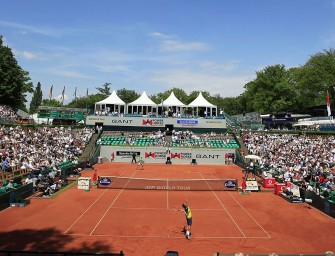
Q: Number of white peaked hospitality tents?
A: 4